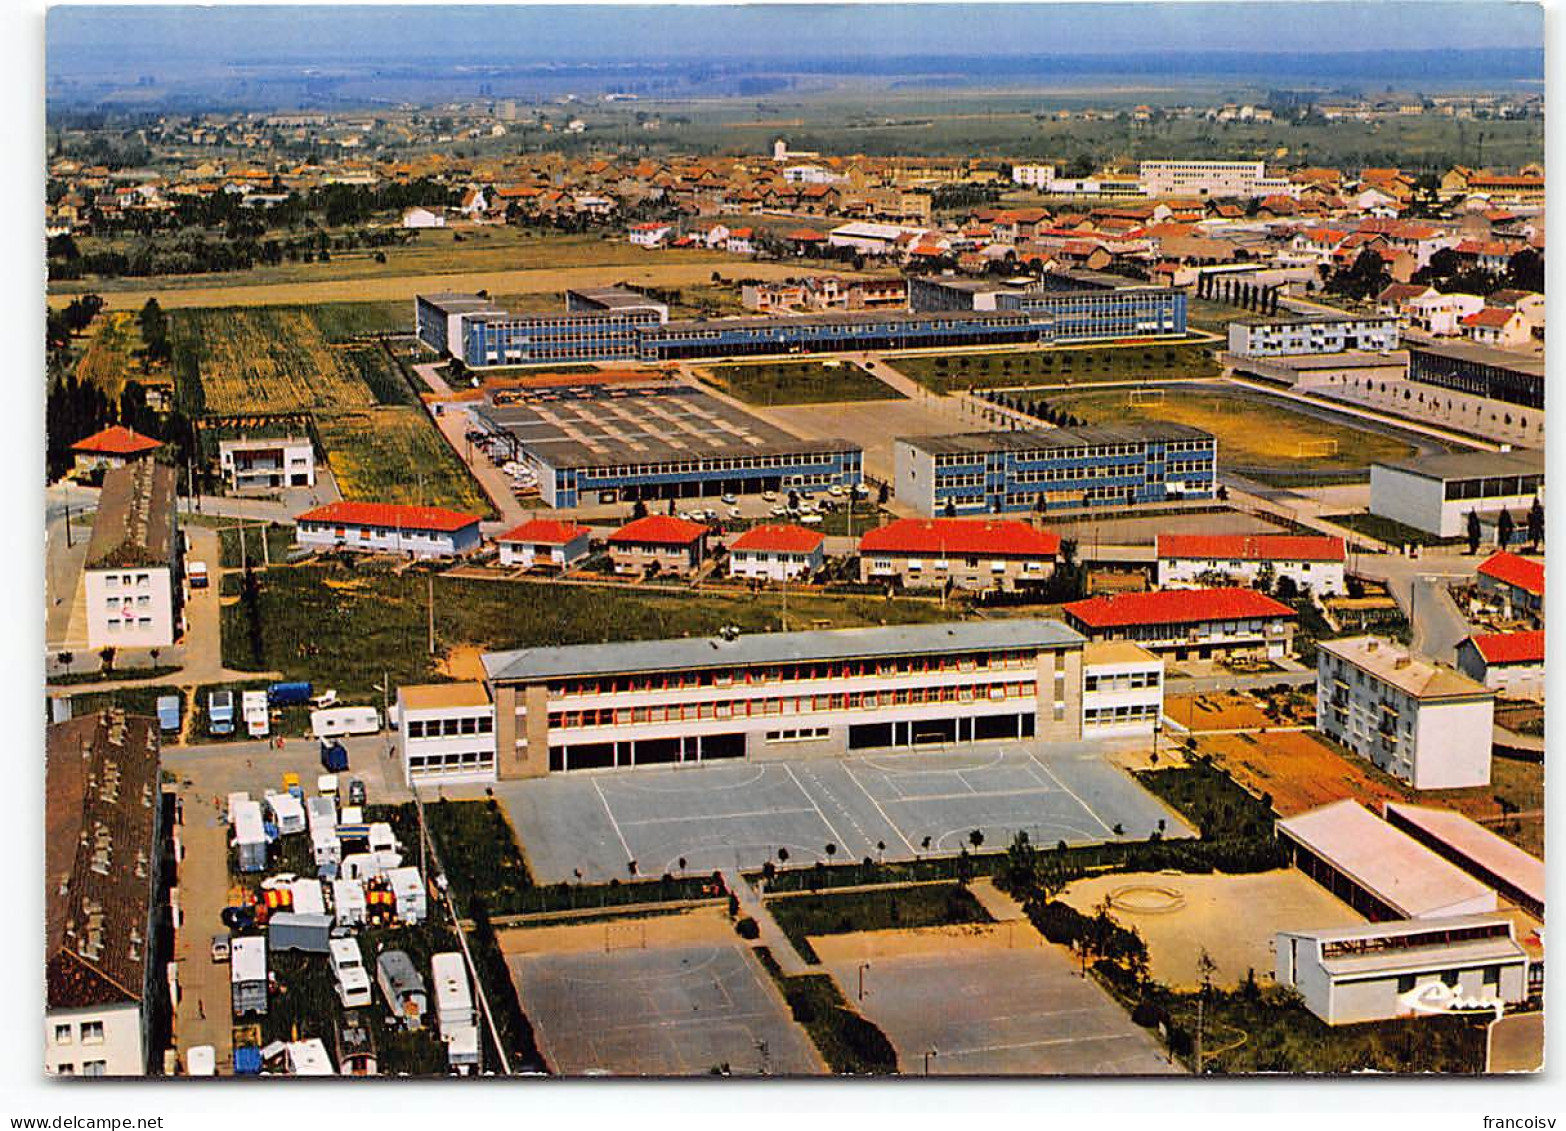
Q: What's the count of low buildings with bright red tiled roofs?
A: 10